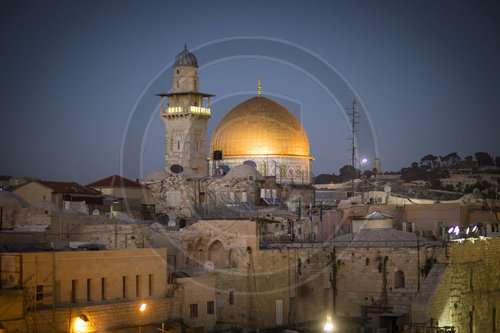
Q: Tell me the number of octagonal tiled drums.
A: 1